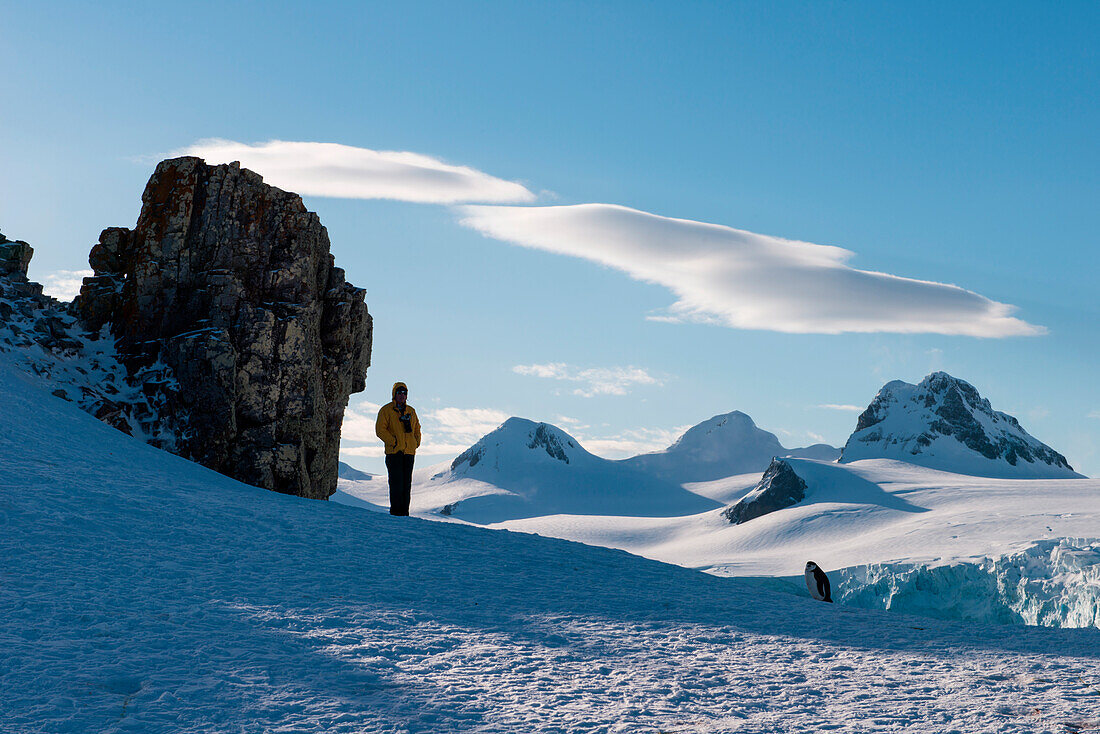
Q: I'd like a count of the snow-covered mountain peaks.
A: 3